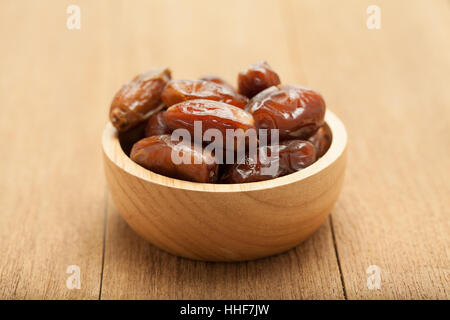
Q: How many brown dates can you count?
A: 10